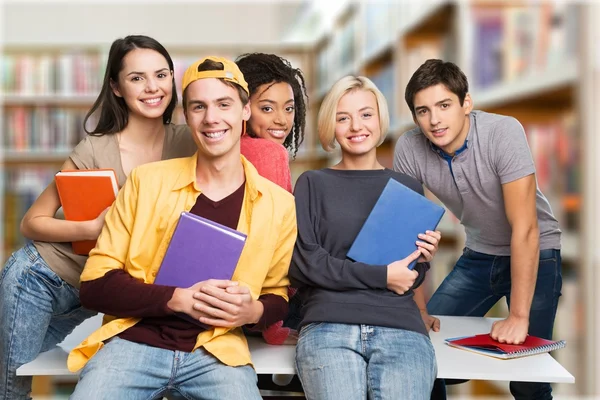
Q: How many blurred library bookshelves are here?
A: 2